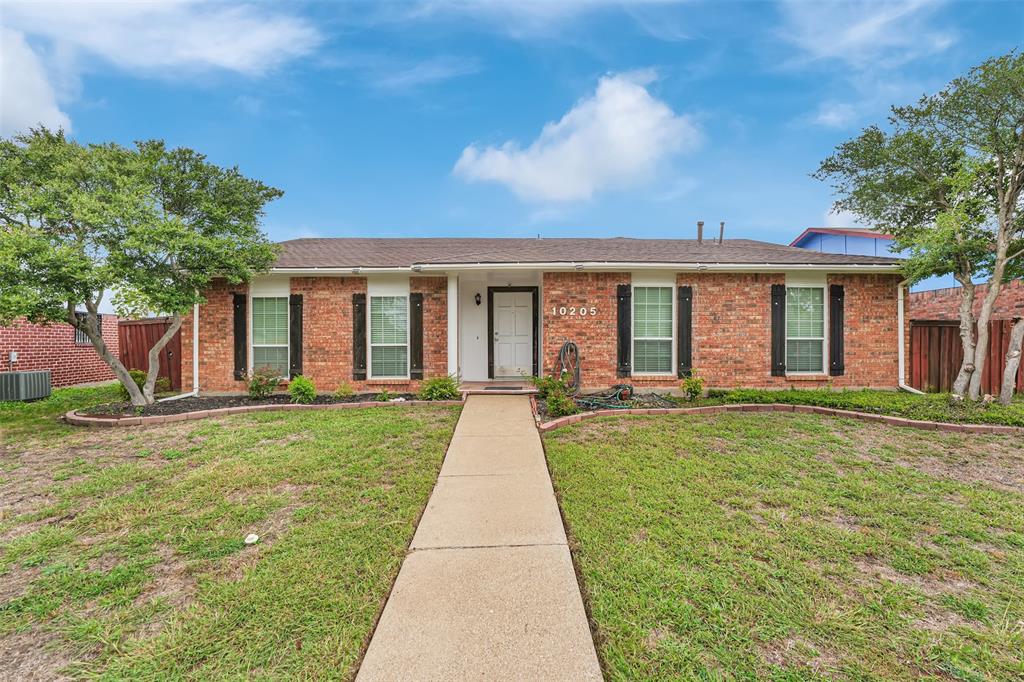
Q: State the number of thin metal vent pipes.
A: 2